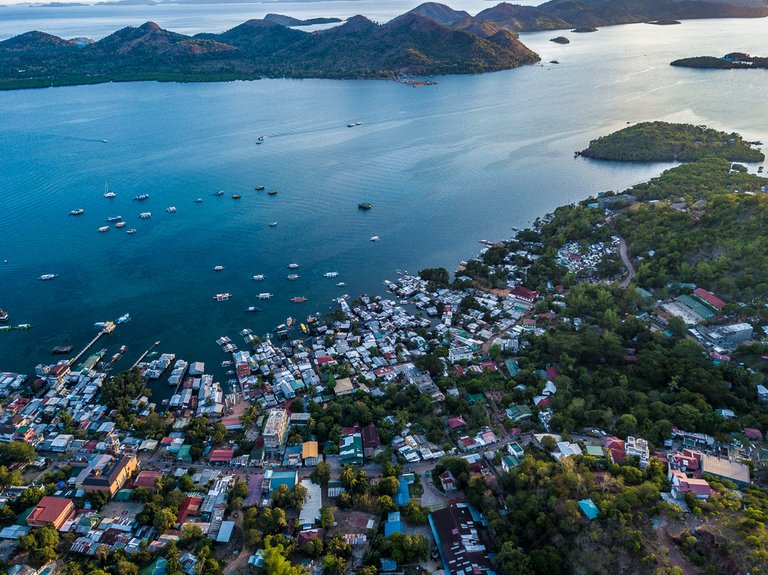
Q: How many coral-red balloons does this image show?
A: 0